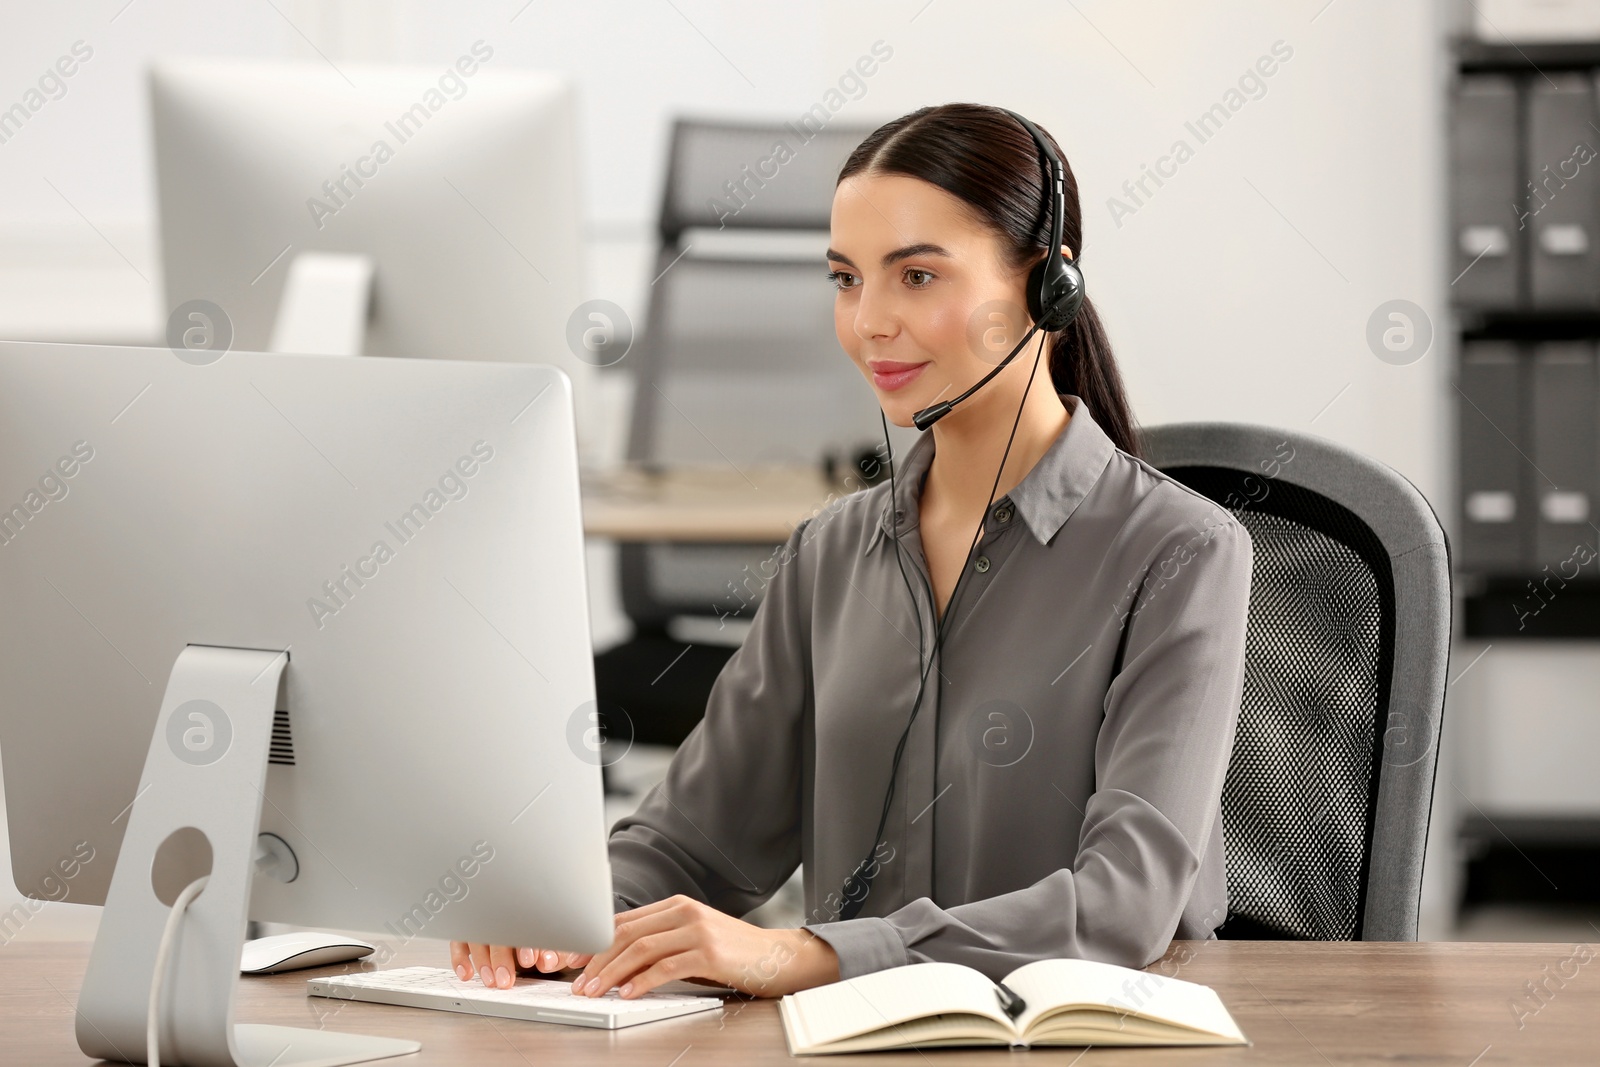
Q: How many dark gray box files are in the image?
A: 4